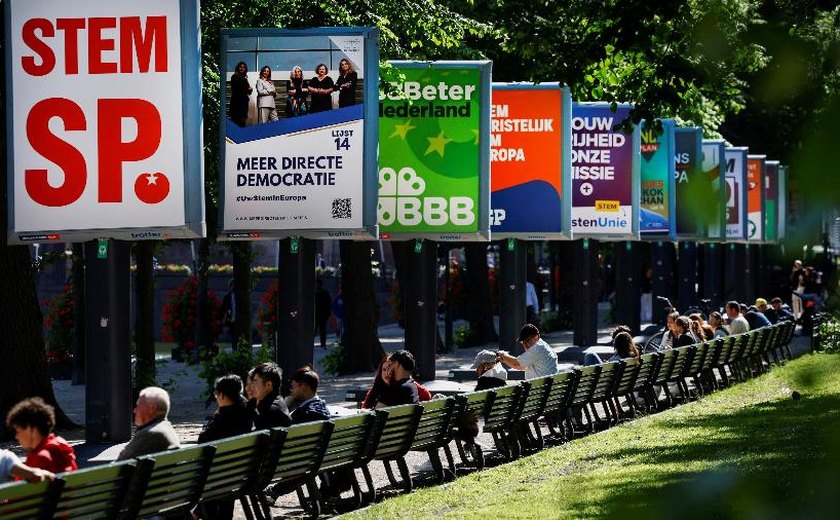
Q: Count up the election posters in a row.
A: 12